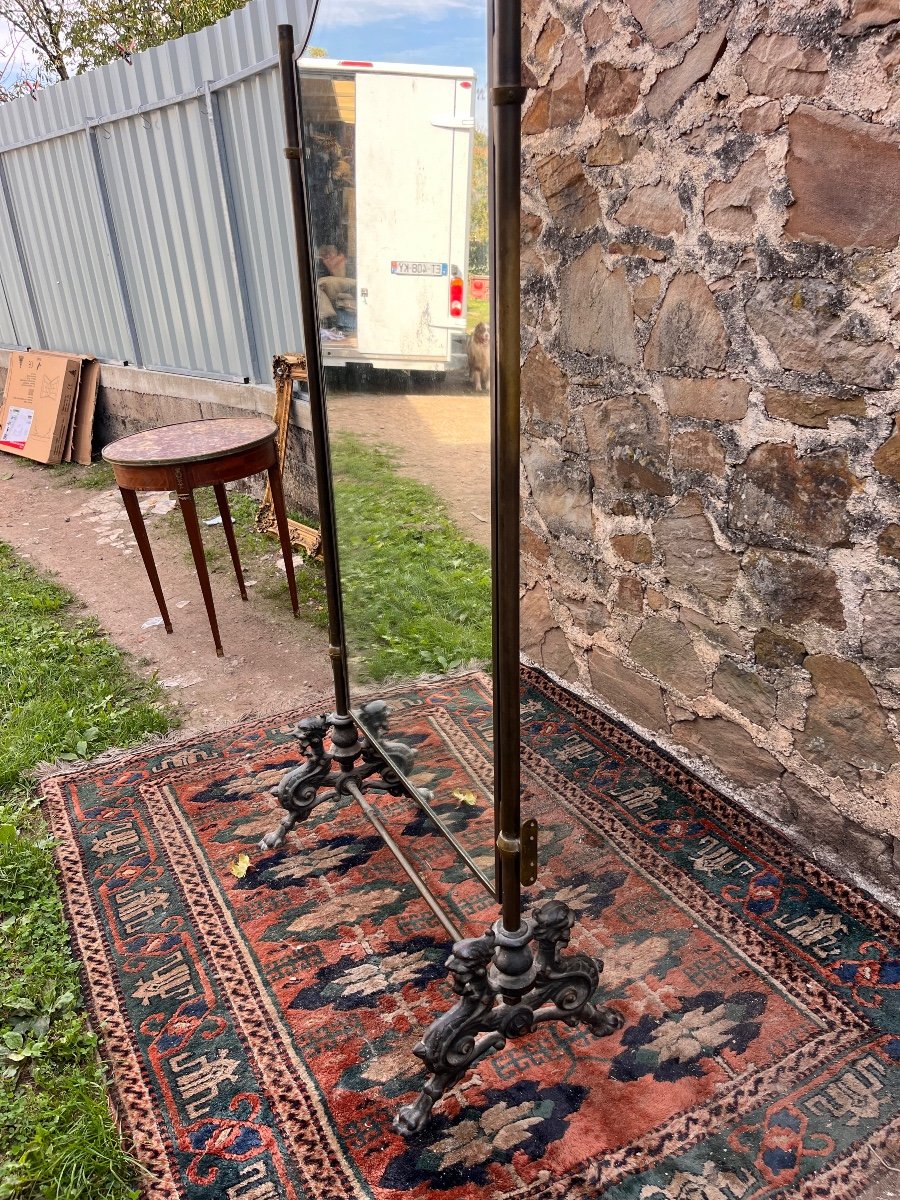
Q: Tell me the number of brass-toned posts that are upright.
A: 2